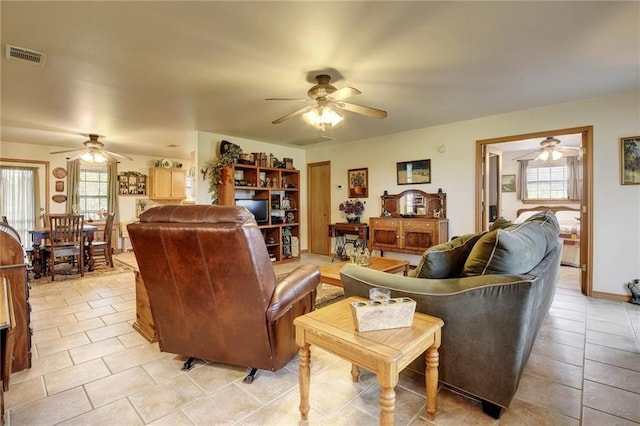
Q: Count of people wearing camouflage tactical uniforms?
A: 0